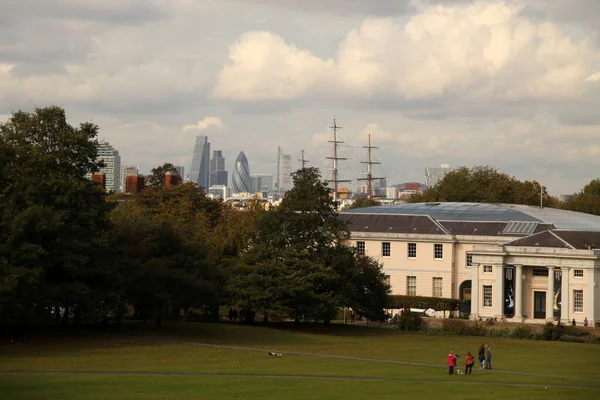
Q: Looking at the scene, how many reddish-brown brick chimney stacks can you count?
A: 3